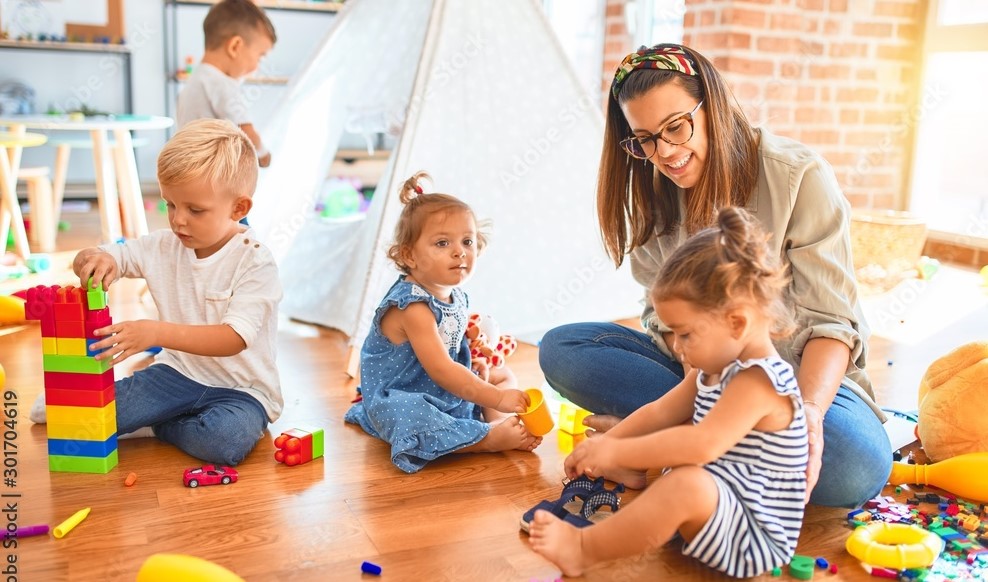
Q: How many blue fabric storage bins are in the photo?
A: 0